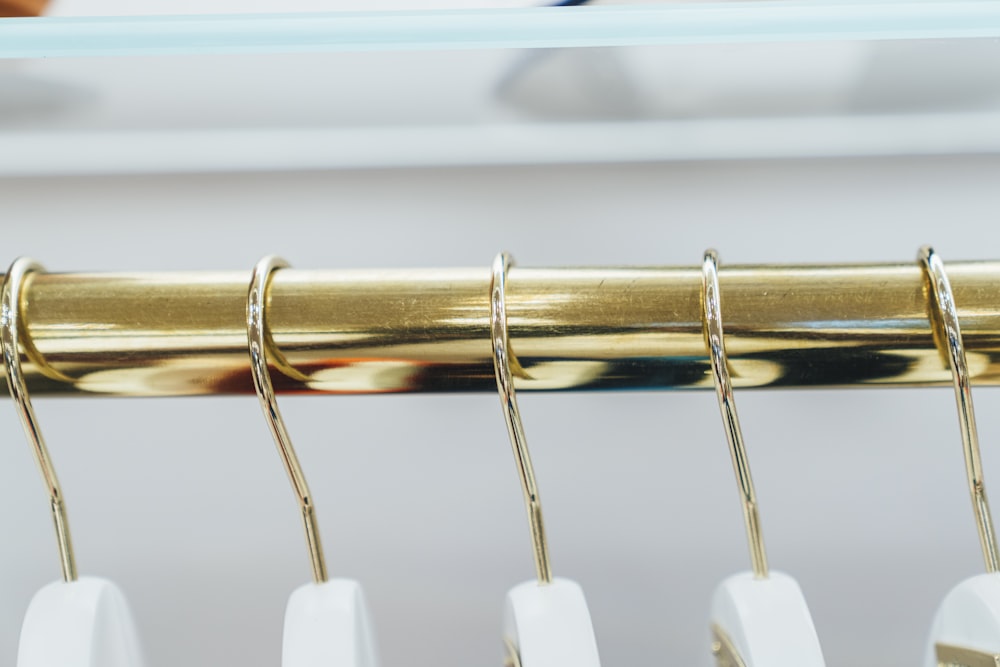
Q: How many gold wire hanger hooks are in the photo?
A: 5